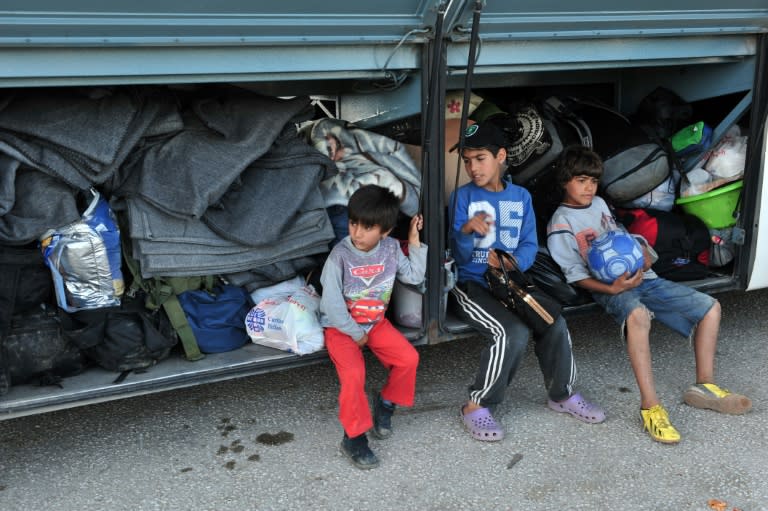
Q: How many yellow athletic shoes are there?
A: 2